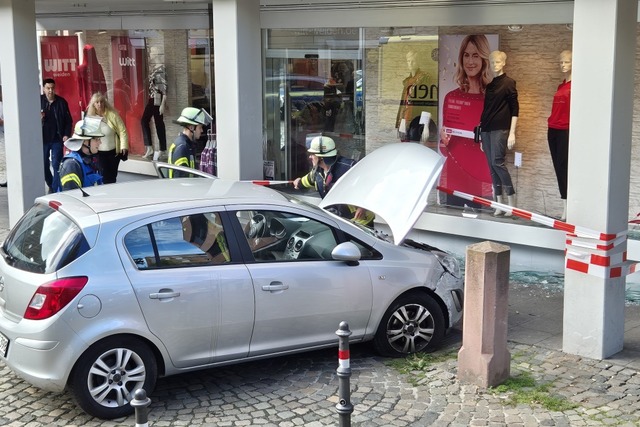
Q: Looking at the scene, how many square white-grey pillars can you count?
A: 3